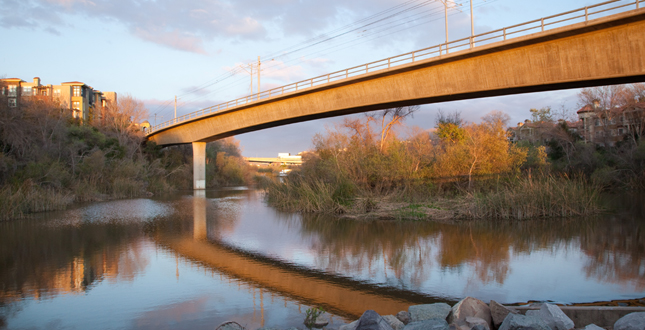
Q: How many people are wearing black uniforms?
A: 0